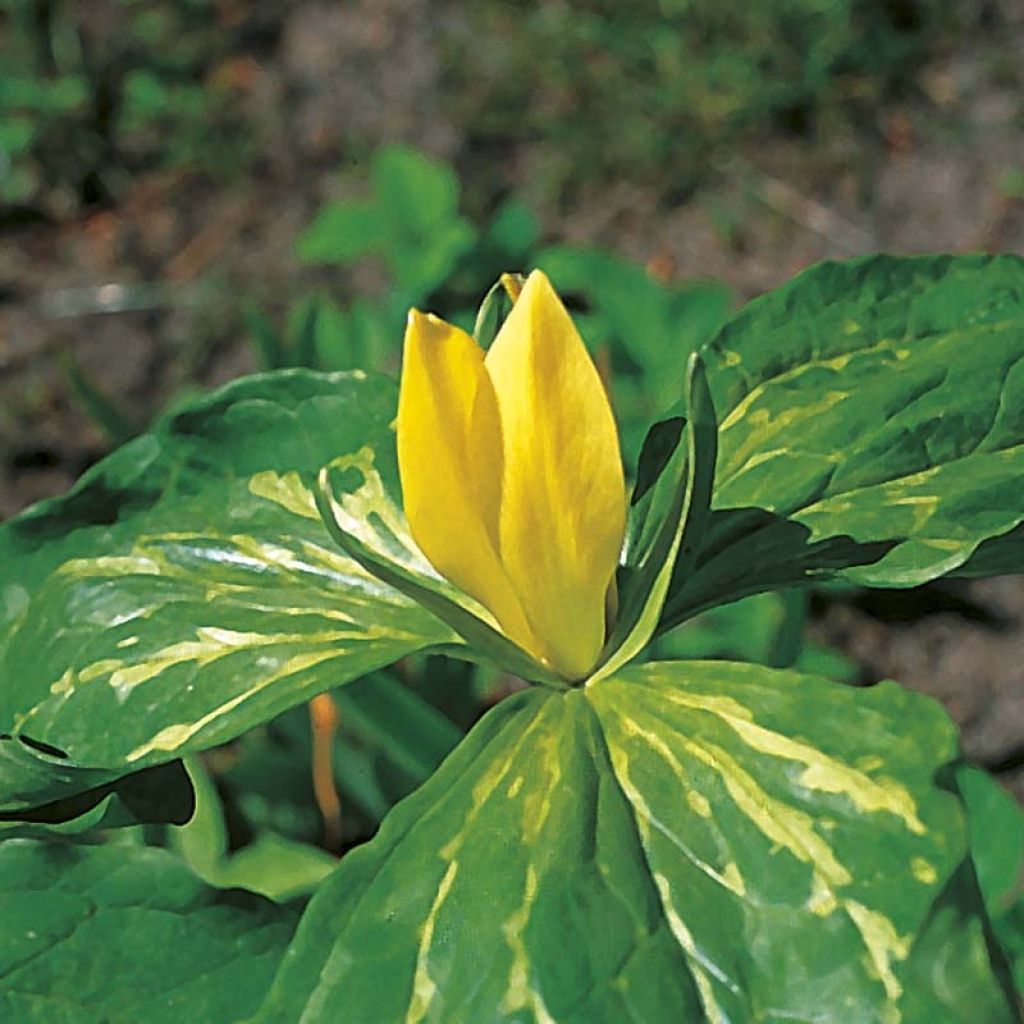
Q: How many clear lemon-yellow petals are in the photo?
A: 2